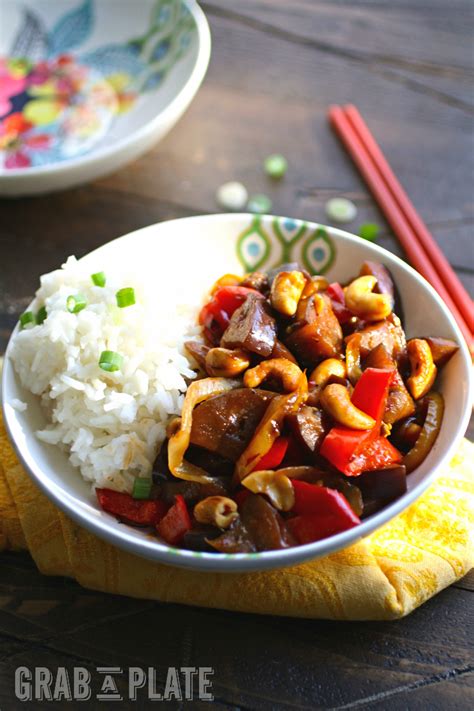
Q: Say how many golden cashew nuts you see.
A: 9